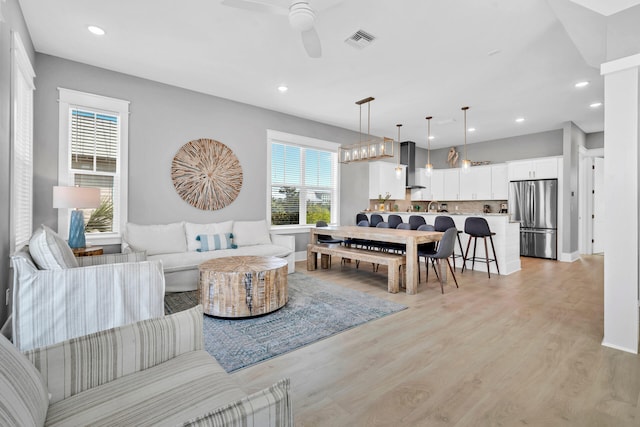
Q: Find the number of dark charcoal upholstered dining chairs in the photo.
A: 6